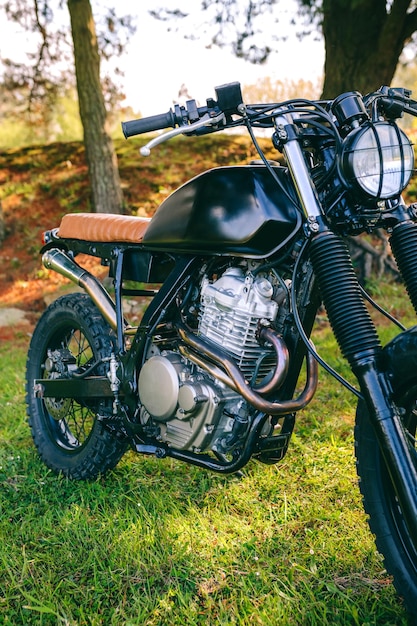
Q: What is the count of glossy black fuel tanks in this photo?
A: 1